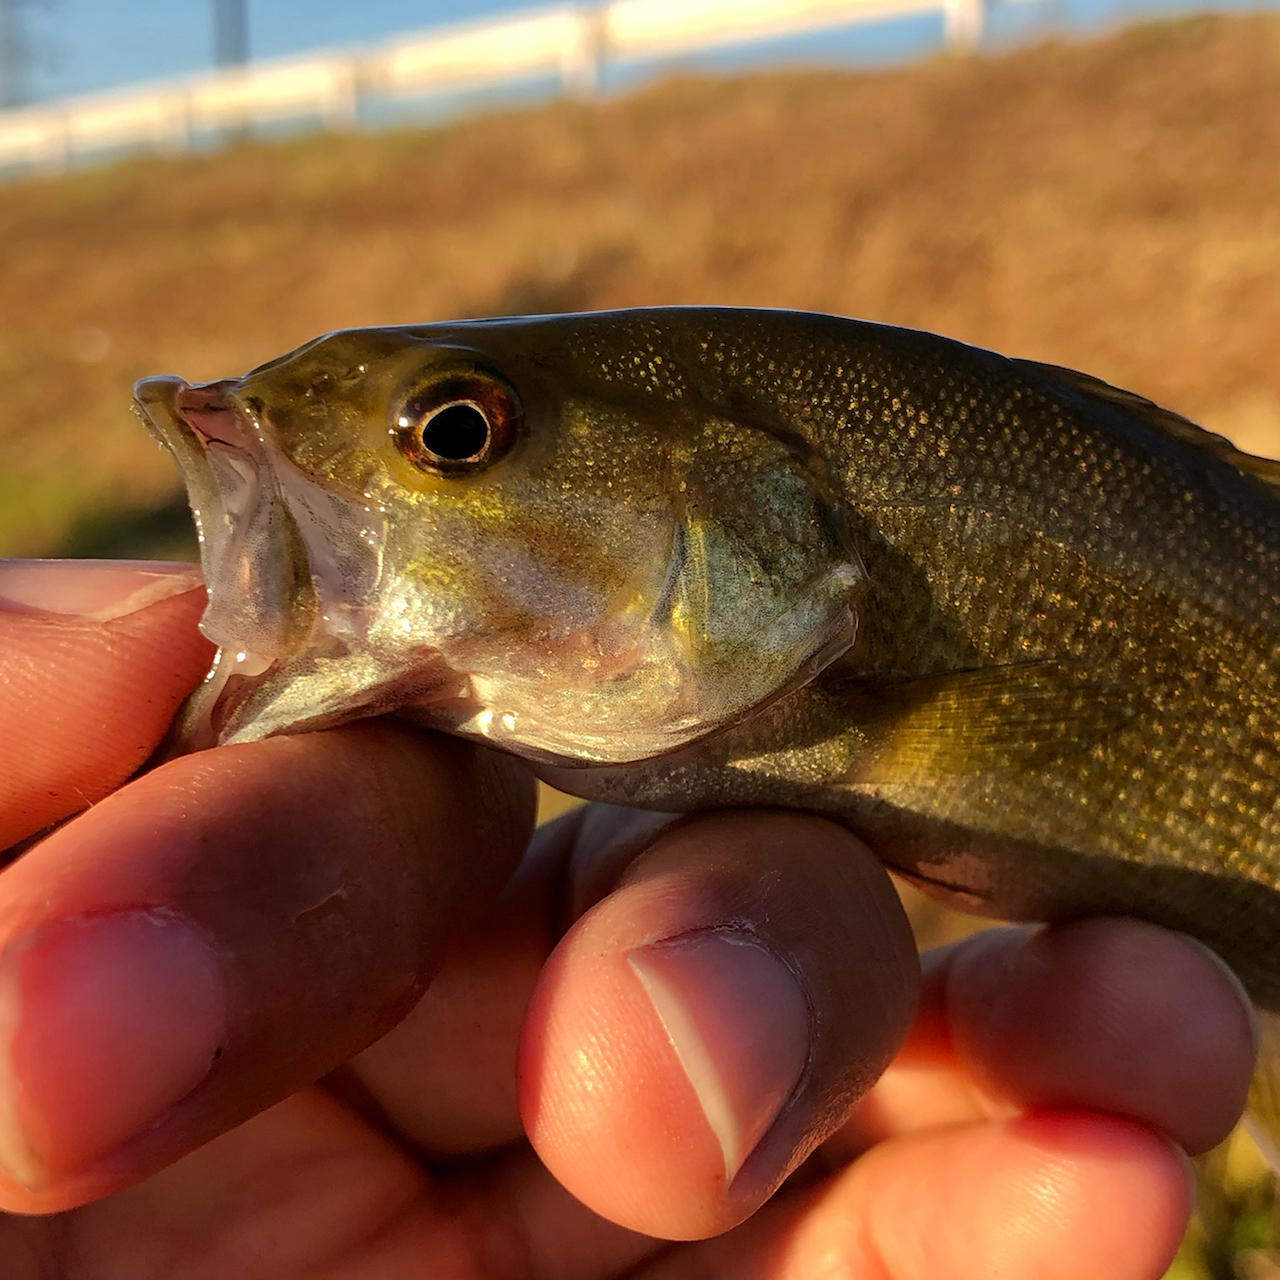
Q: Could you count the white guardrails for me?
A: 1